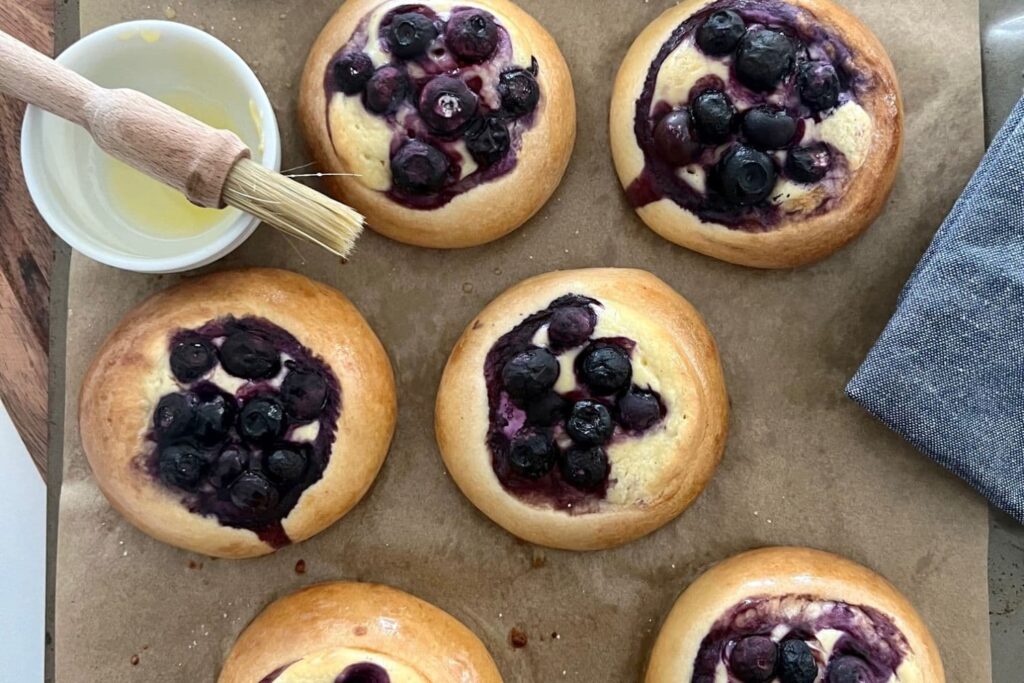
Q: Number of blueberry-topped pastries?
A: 6